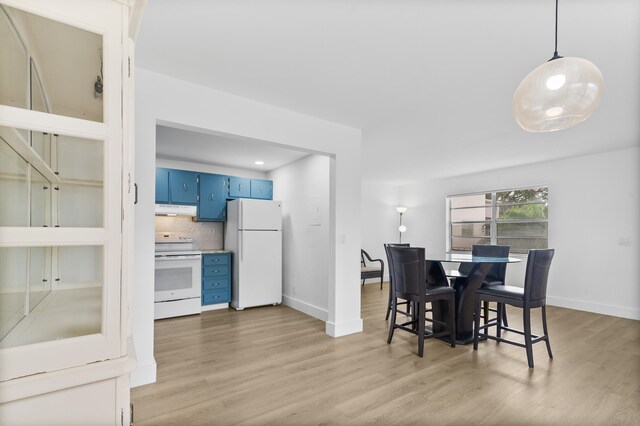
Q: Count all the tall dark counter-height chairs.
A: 4